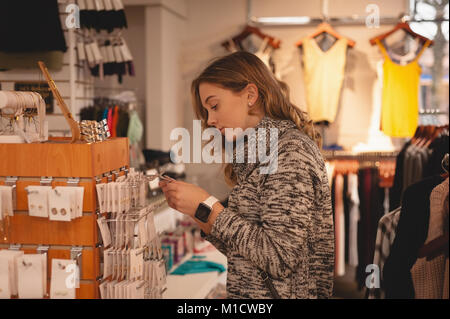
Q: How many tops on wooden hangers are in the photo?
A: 3